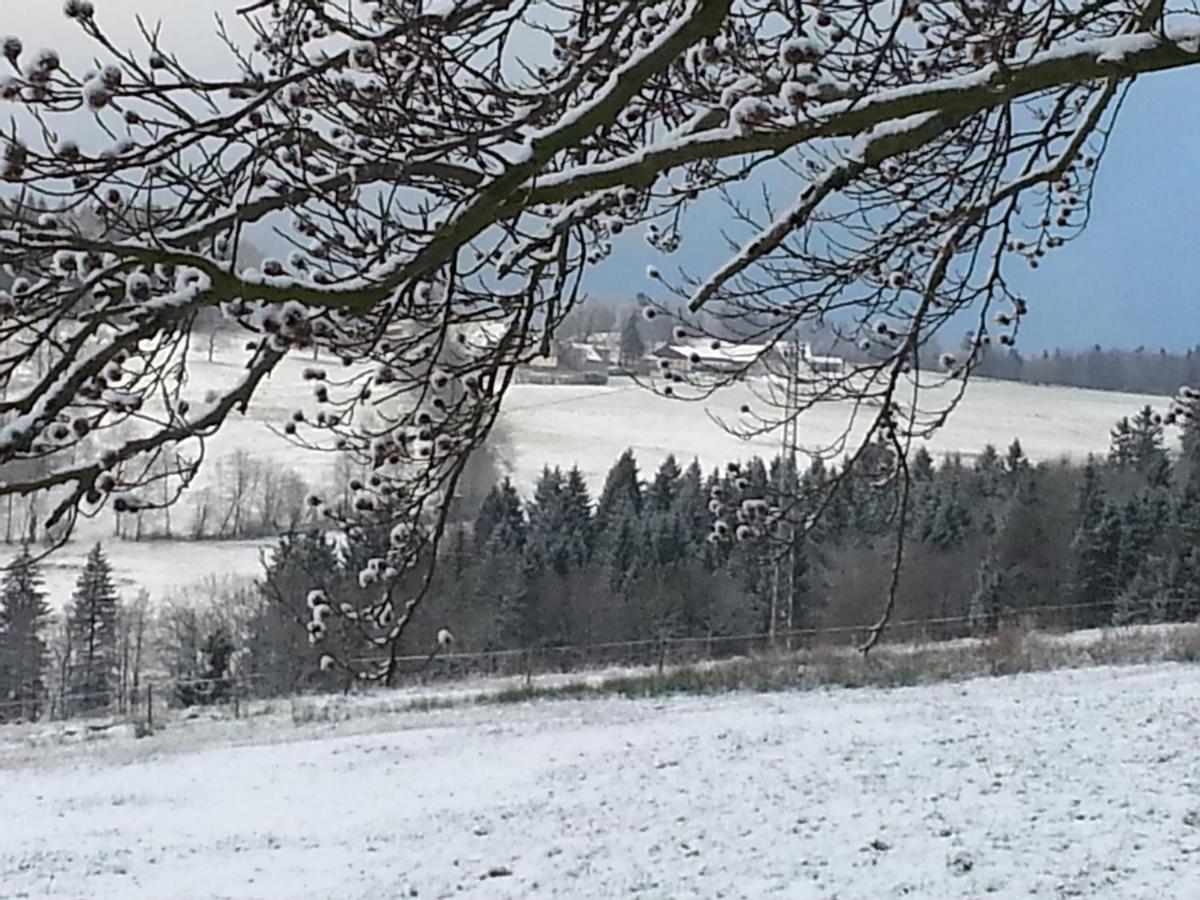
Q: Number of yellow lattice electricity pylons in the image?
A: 0